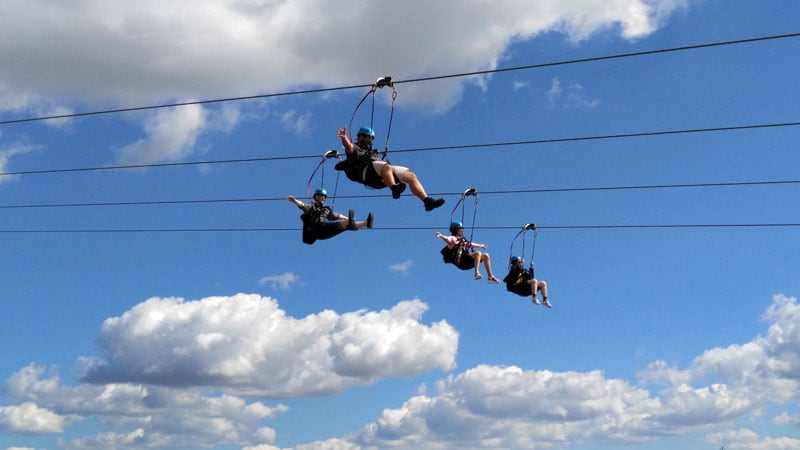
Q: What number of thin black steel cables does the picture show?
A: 4